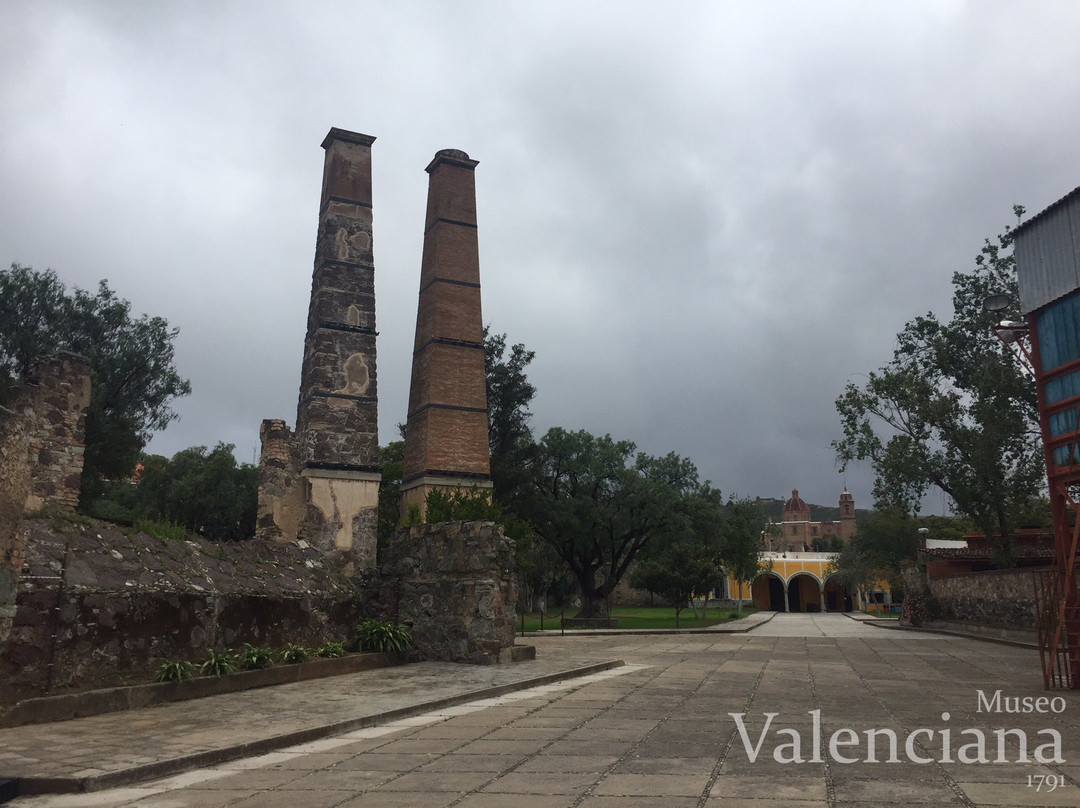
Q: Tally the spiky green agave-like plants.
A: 6